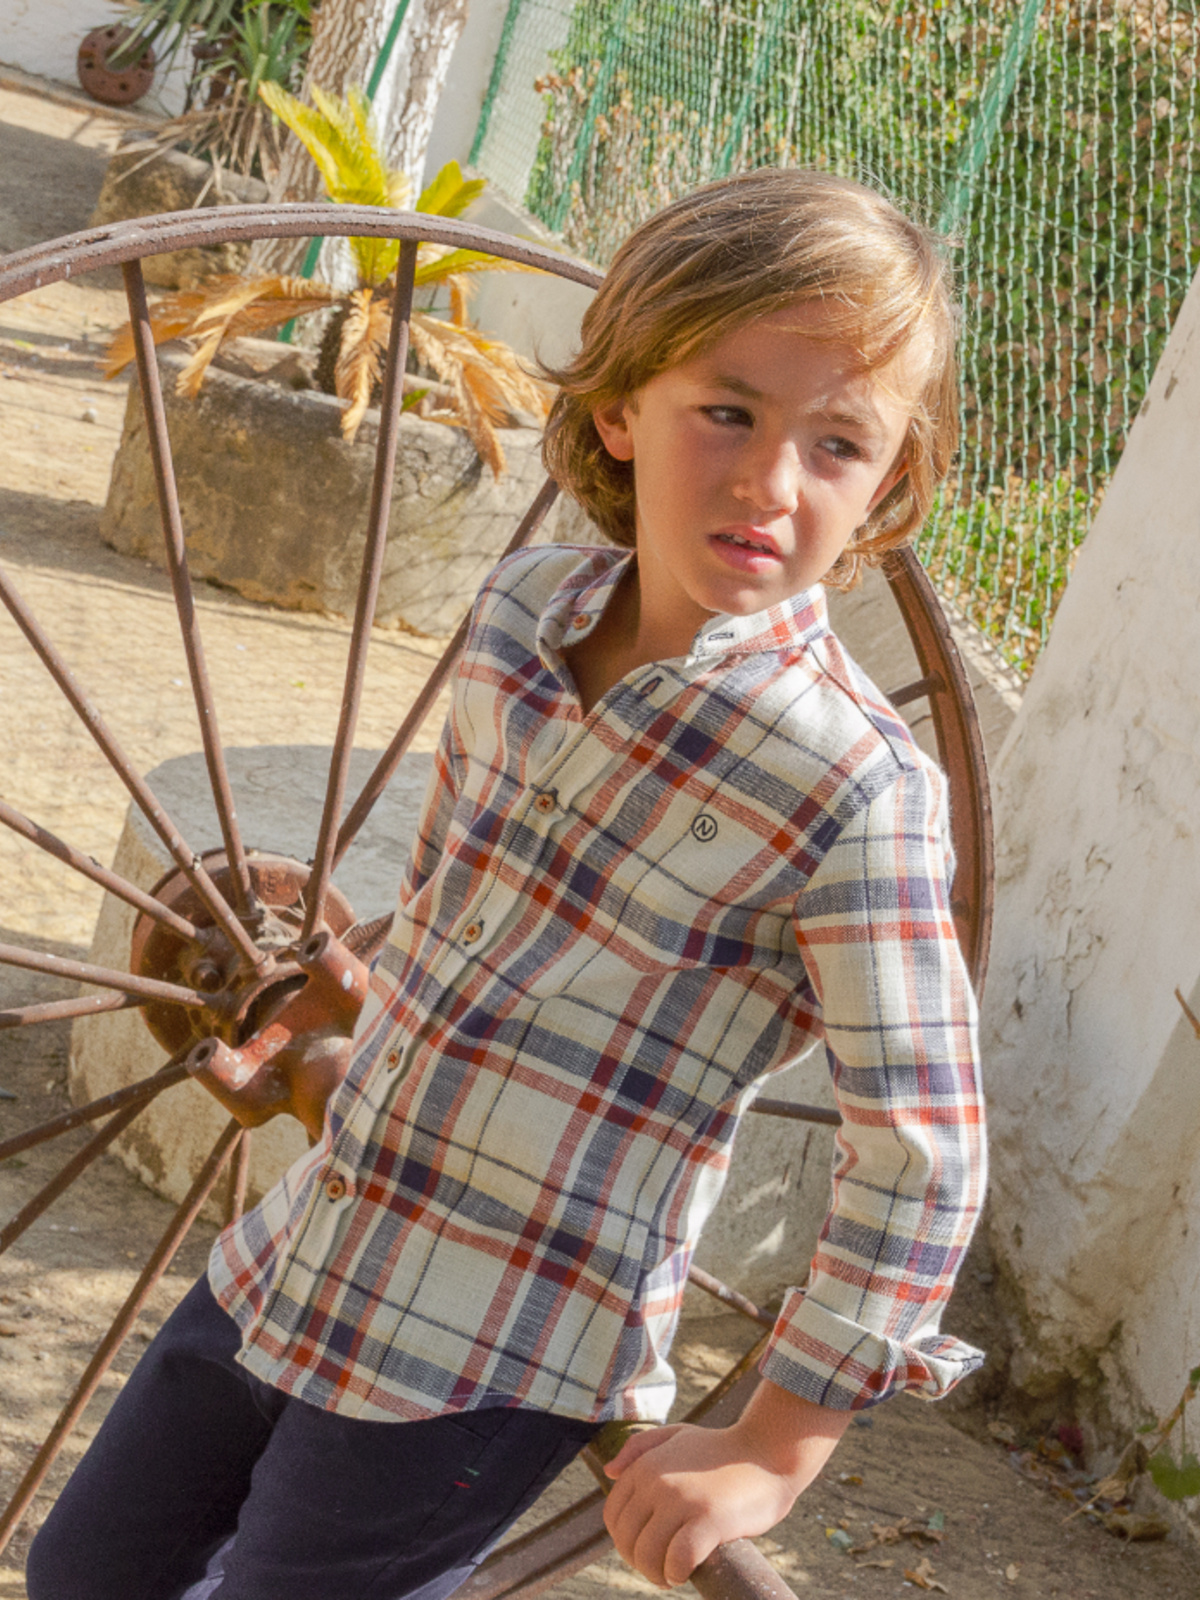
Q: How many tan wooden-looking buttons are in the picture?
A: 5